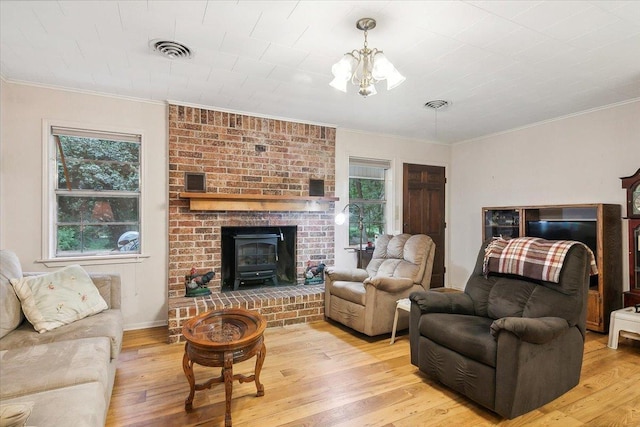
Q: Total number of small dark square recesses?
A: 2